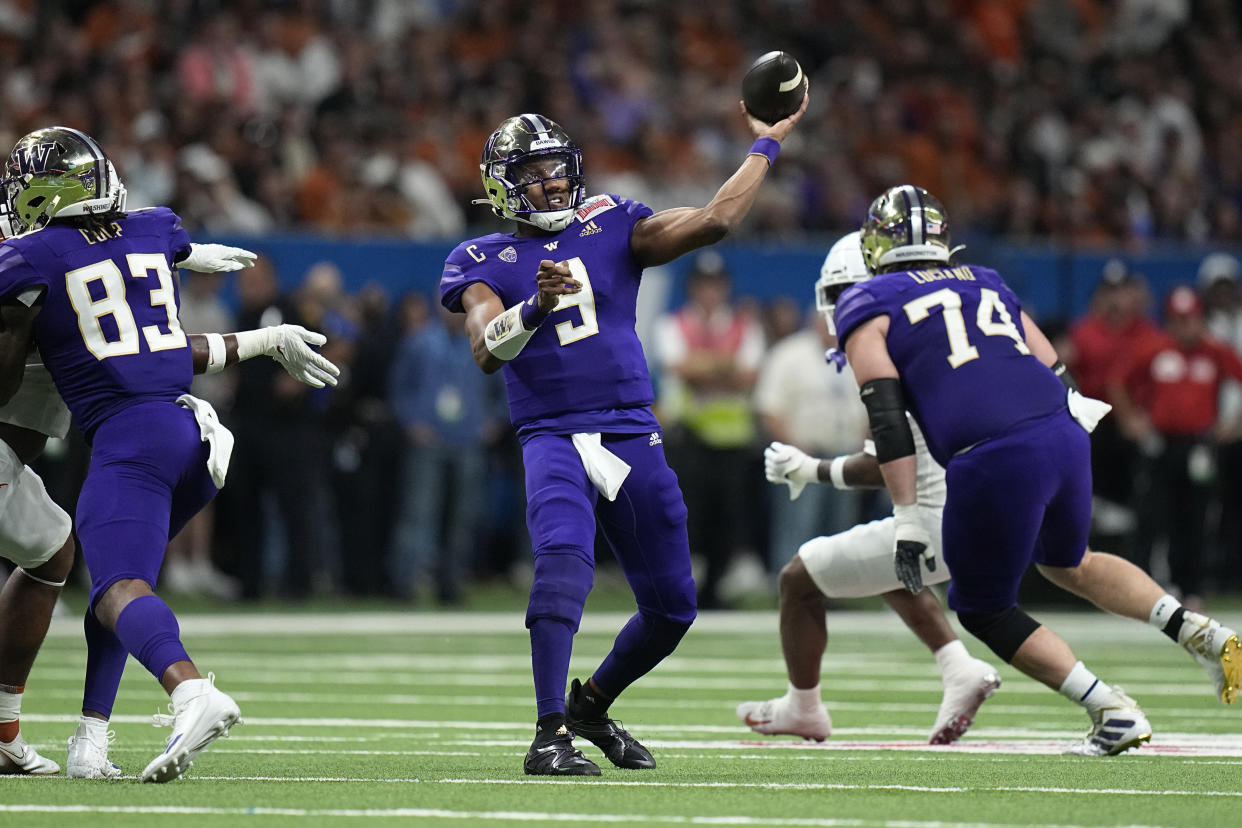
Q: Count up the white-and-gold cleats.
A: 2